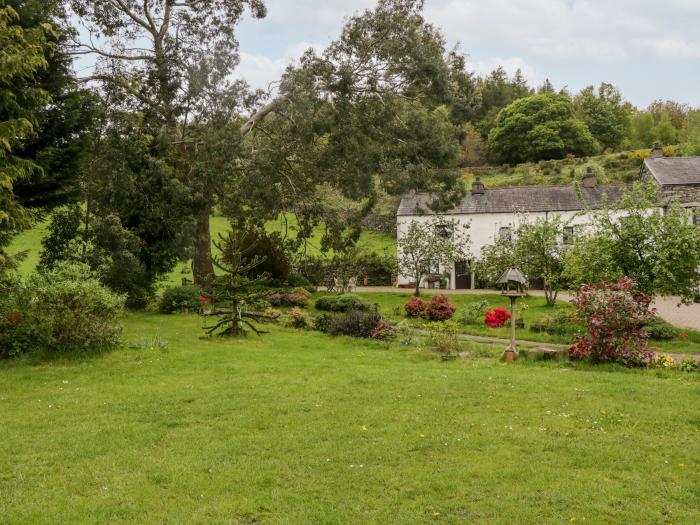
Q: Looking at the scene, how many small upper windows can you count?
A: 3